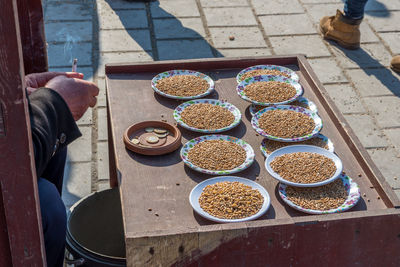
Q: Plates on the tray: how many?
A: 11